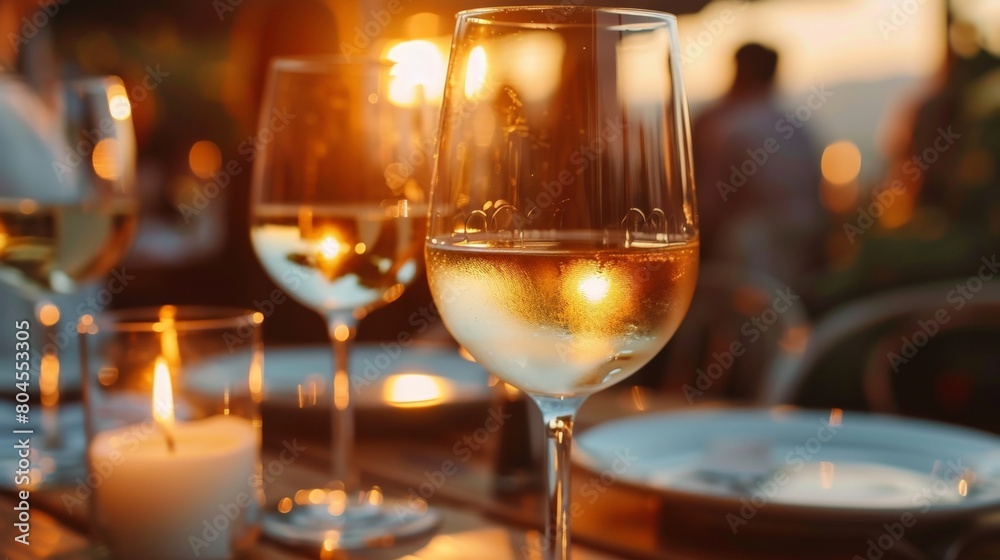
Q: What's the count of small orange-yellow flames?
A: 1